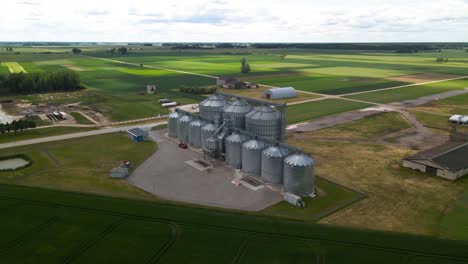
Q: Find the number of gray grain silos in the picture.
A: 11